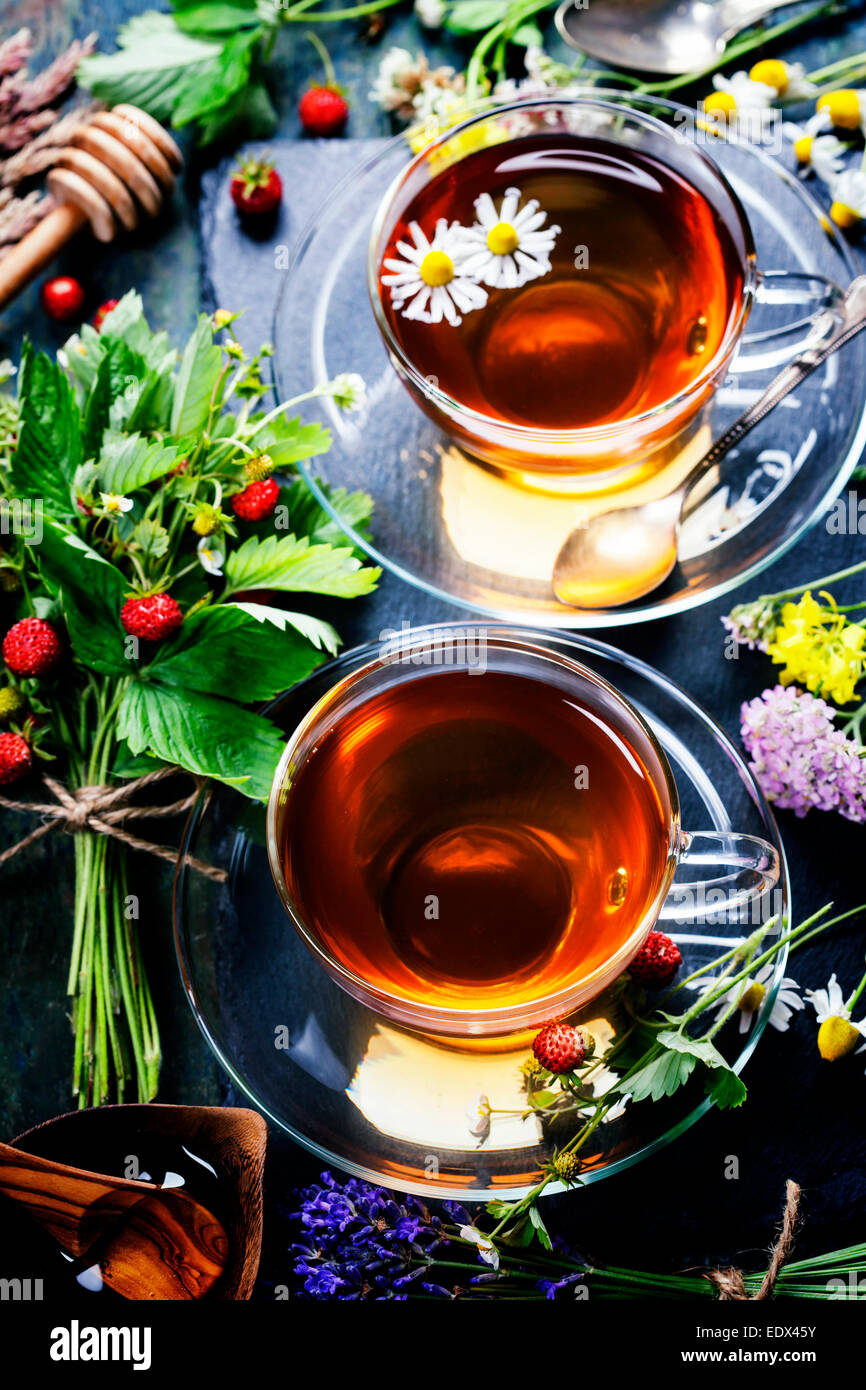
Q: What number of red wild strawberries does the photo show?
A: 10